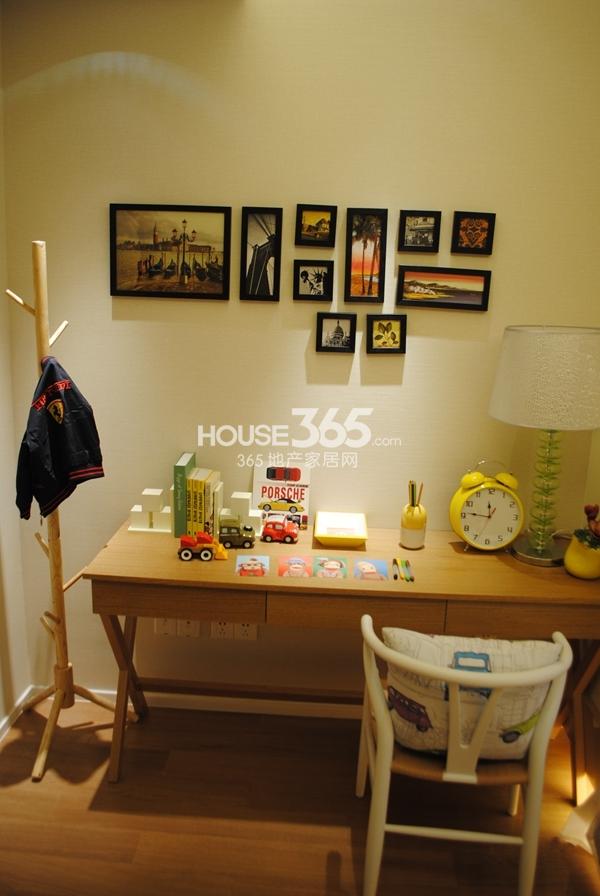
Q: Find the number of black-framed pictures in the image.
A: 10